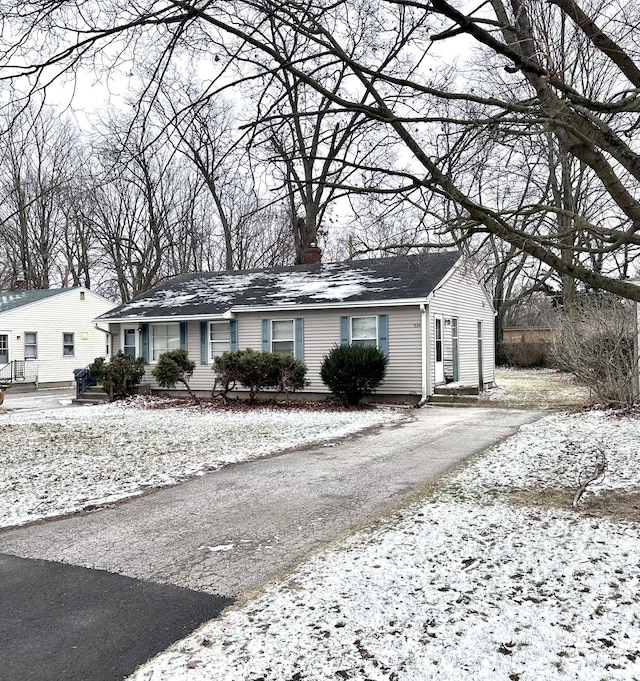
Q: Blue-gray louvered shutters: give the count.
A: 8